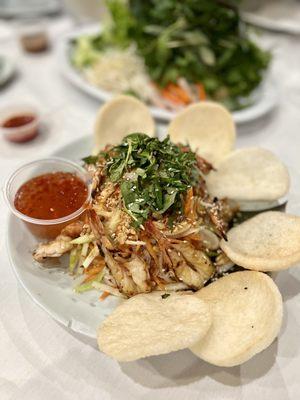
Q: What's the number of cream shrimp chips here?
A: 6